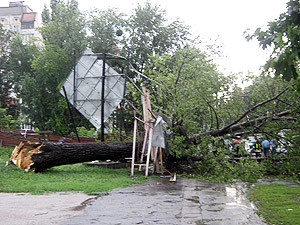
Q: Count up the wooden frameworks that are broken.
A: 1